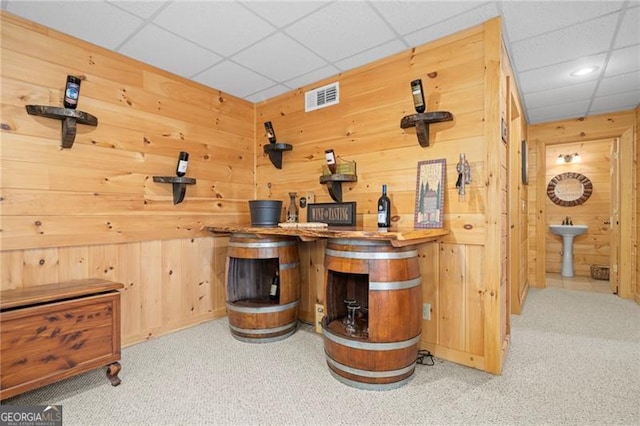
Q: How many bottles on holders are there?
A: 5